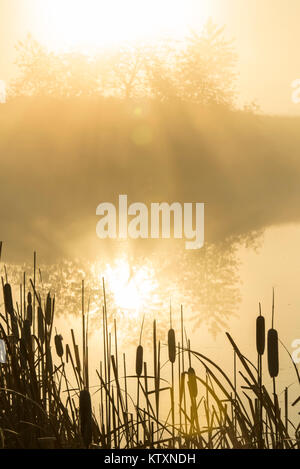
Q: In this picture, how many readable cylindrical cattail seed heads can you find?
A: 11